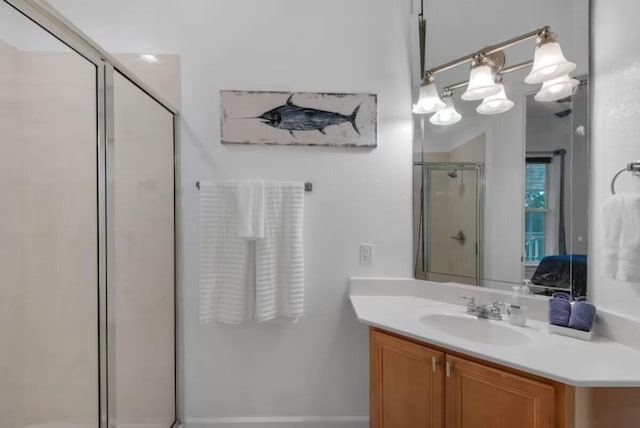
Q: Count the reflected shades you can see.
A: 3